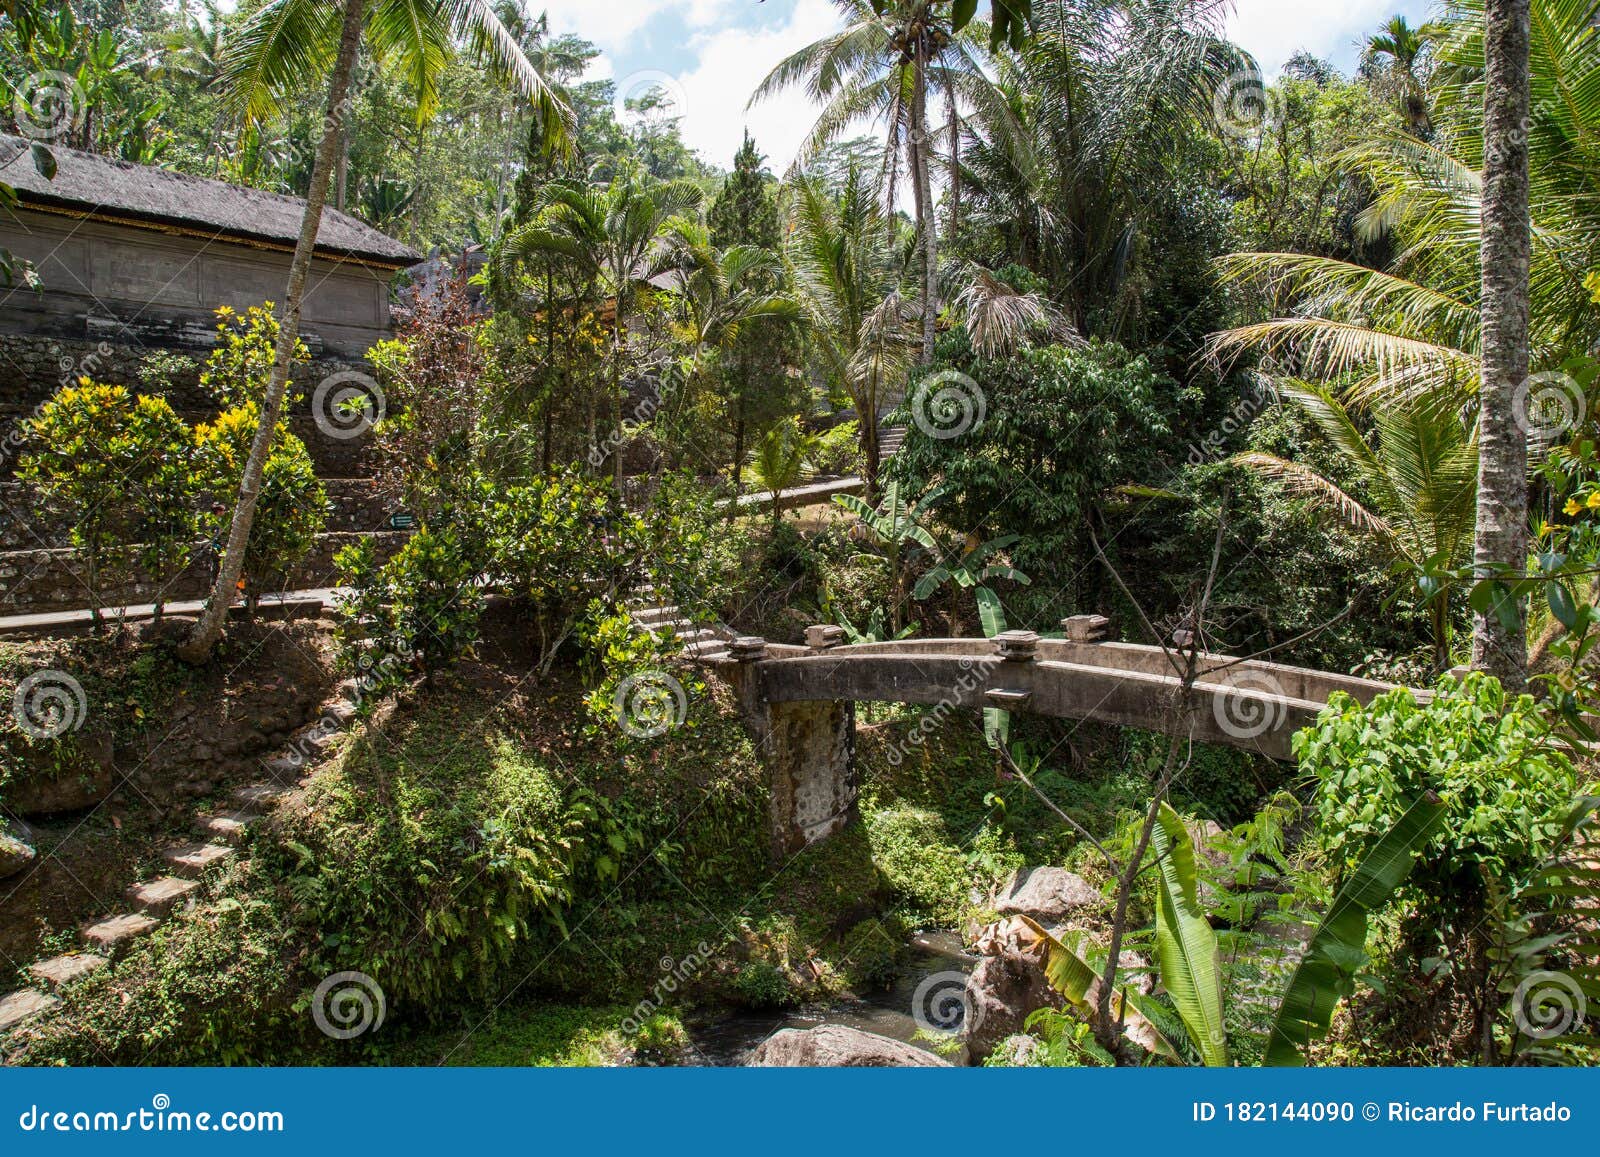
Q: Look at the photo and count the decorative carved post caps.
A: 4